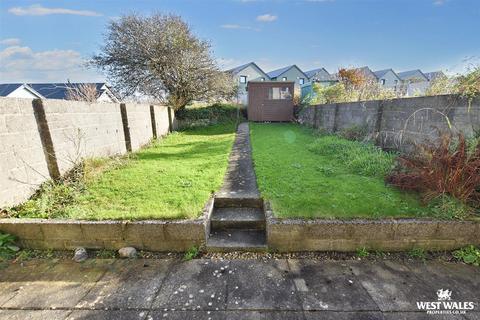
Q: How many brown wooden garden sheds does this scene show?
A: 1